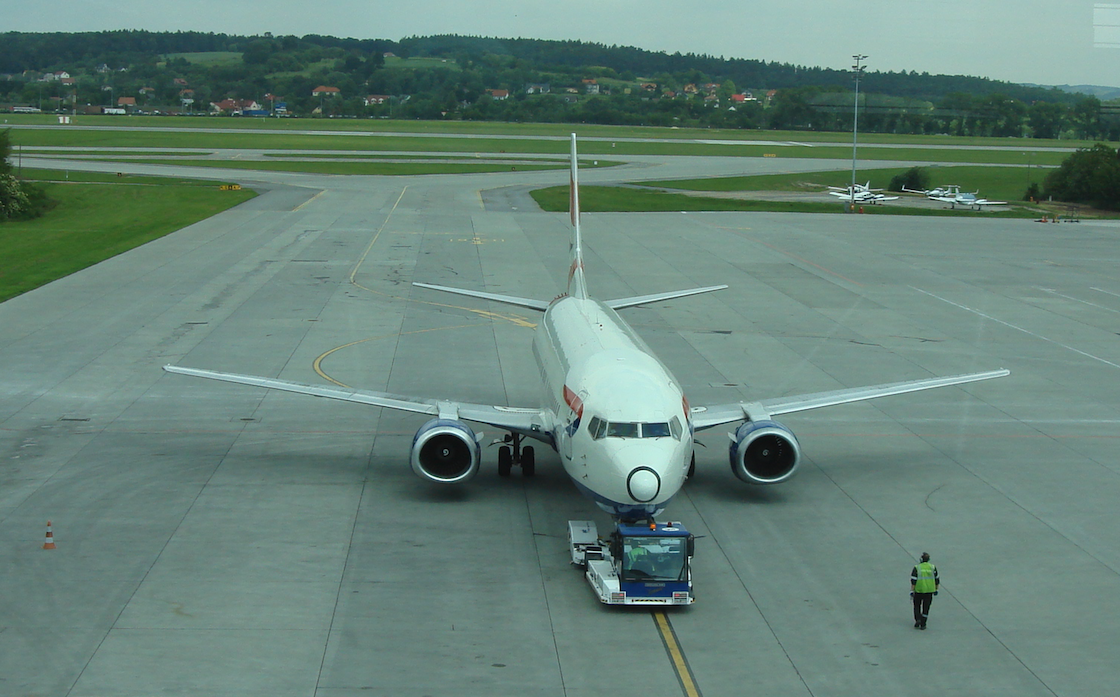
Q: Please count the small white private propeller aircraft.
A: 4